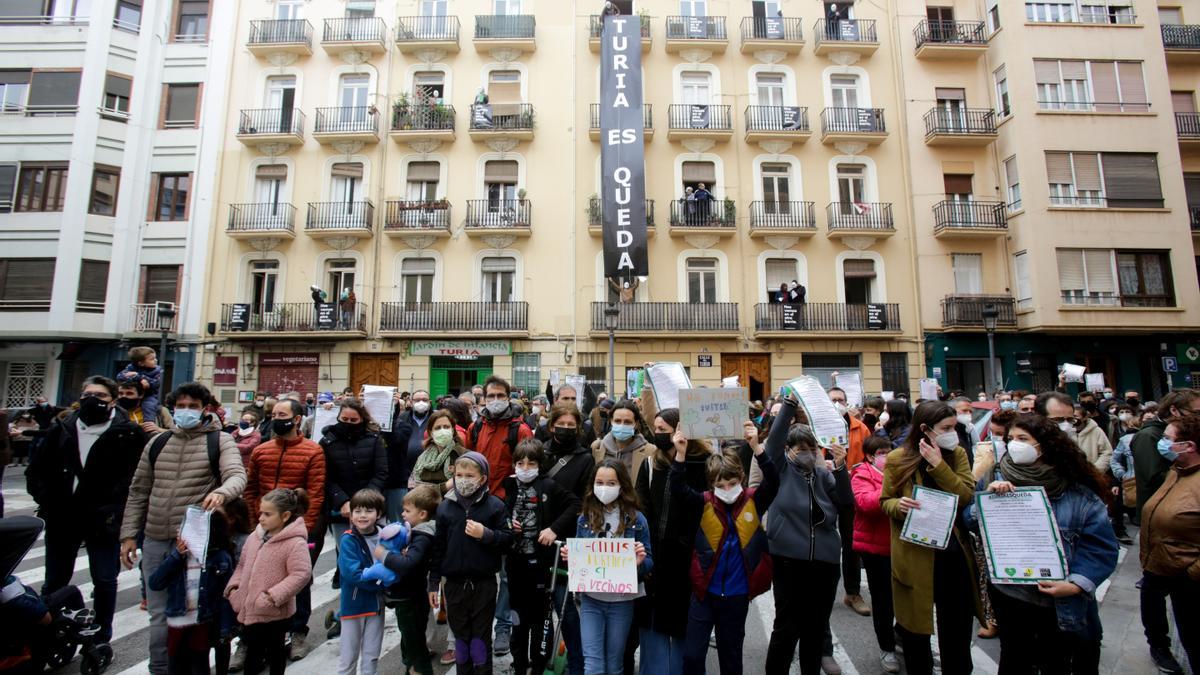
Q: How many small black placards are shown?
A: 11